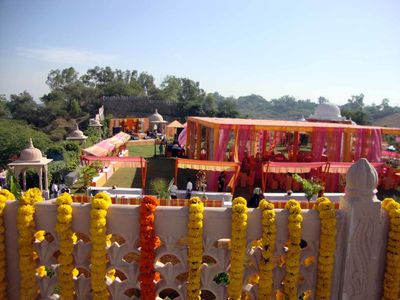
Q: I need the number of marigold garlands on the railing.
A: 11